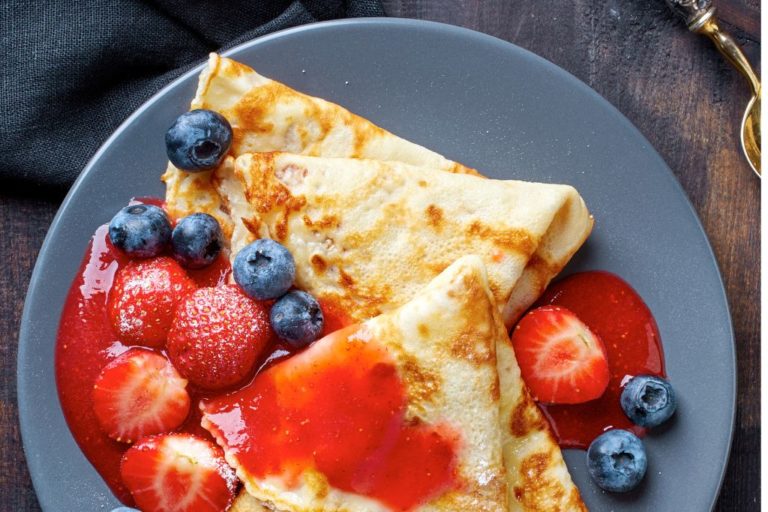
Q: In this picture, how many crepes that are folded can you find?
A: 3